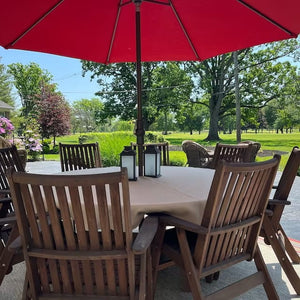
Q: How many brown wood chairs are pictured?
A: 7